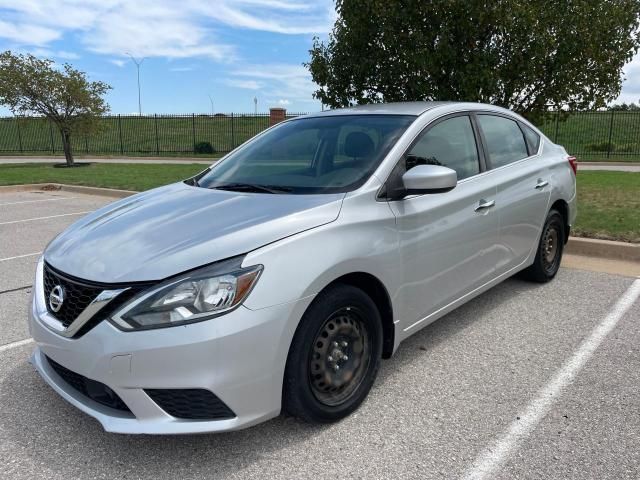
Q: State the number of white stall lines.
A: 5